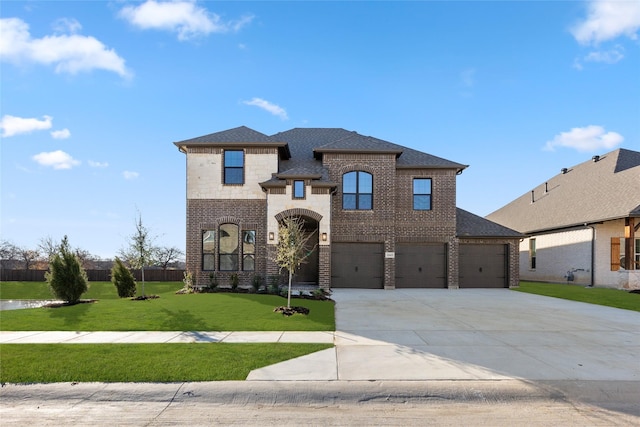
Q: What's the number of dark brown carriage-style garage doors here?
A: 3